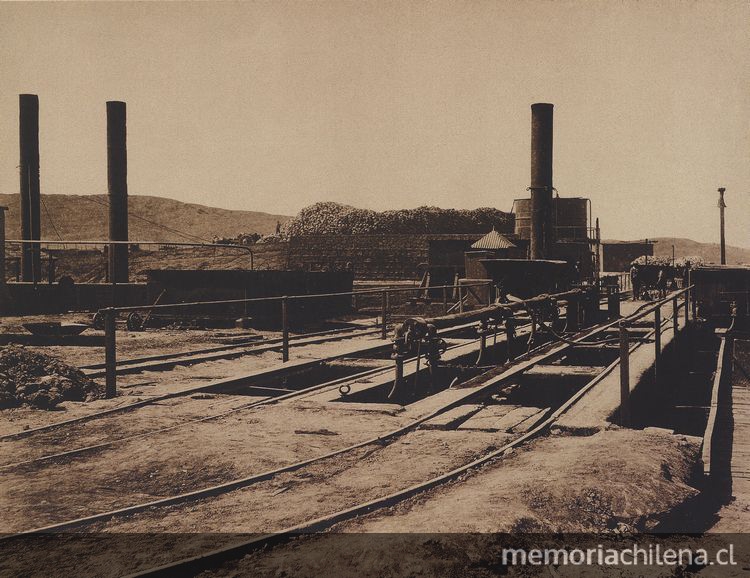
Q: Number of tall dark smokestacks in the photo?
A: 3